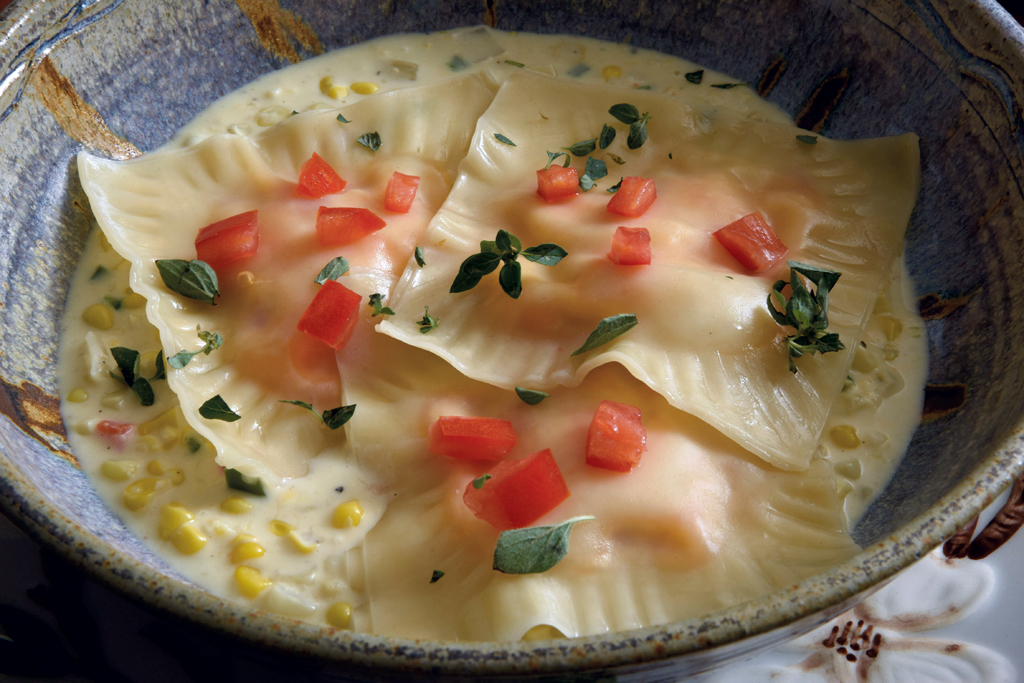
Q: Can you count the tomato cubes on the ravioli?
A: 12